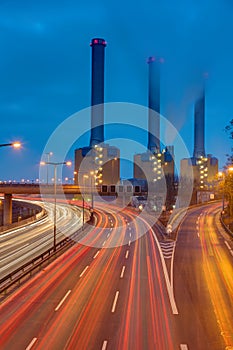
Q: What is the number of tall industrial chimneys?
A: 3